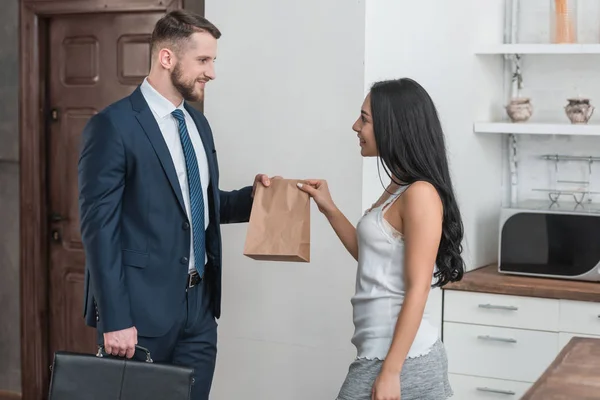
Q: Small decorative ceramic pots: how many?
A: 2